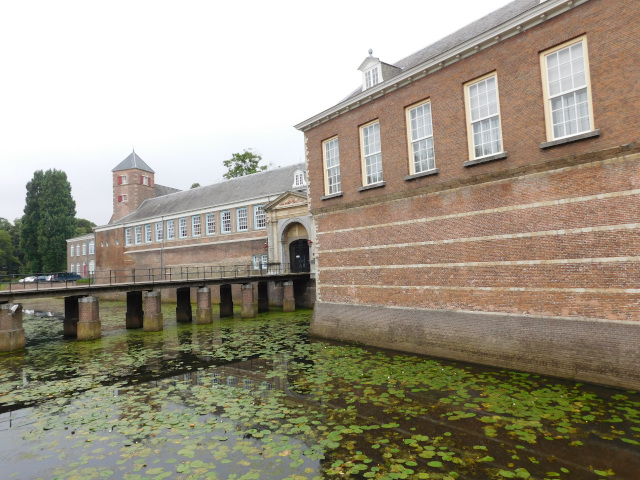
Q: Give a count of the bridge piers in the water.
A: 11